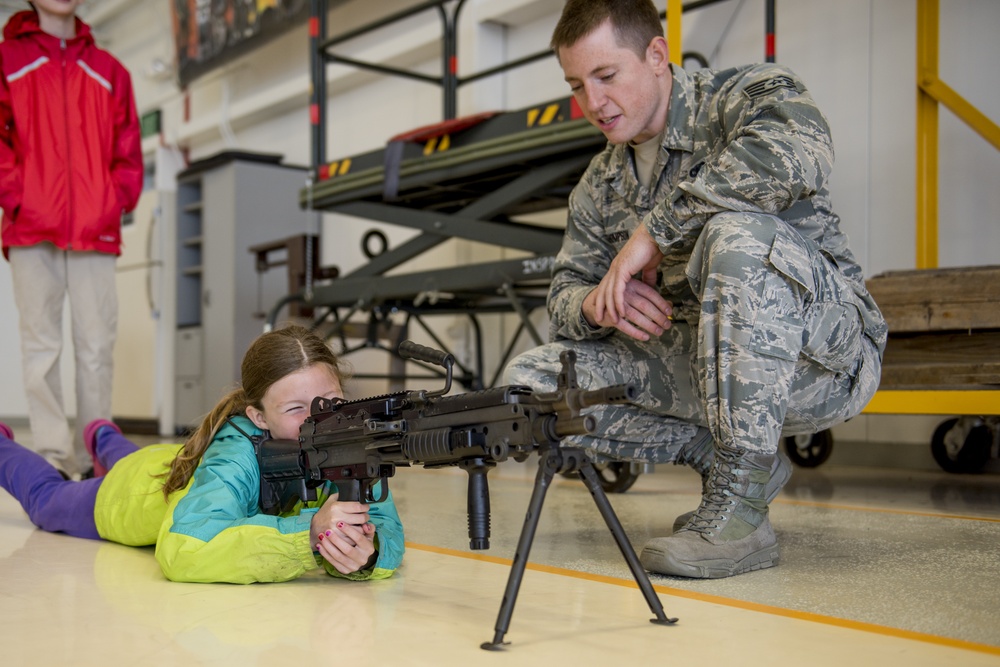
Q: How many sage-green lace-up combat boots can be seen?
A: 2